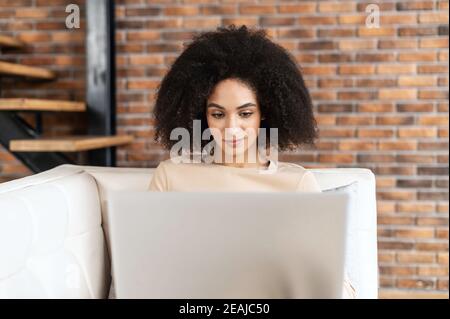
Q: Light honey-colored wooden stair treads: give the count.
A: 4